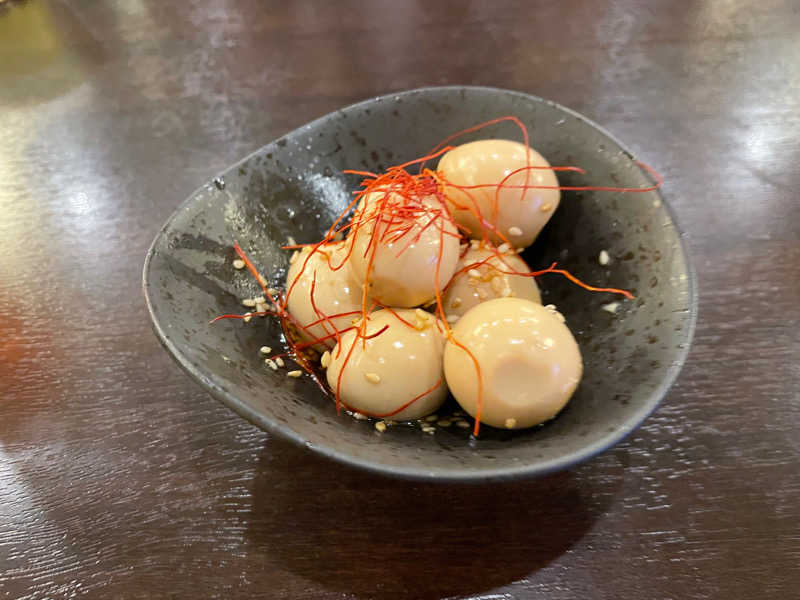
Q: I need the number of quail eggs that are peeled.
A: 6